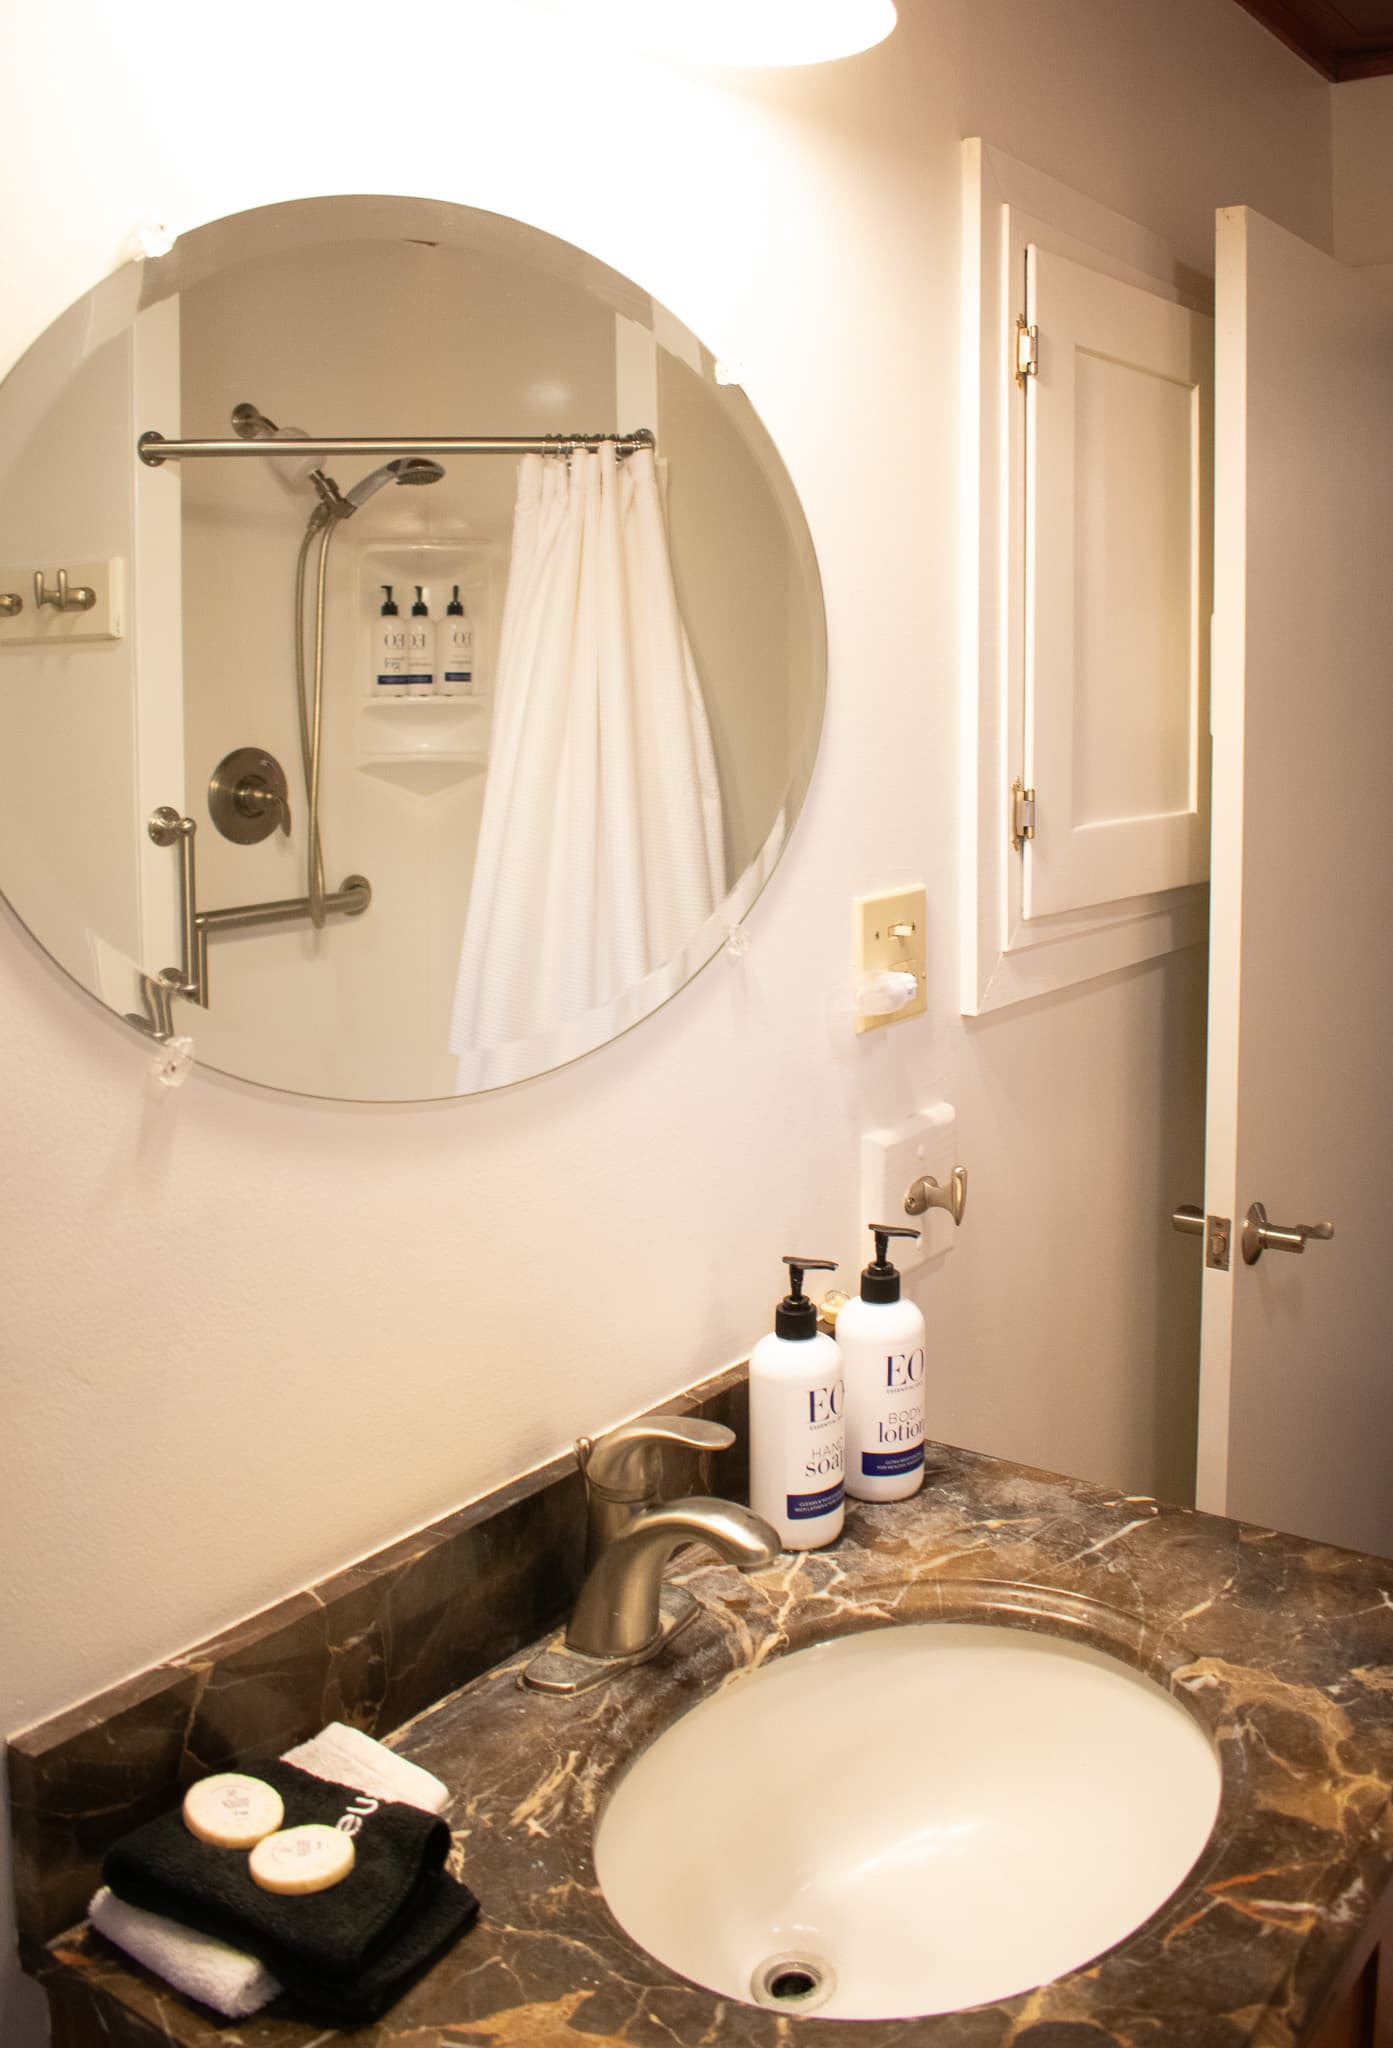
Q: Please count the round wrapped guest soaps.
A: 2